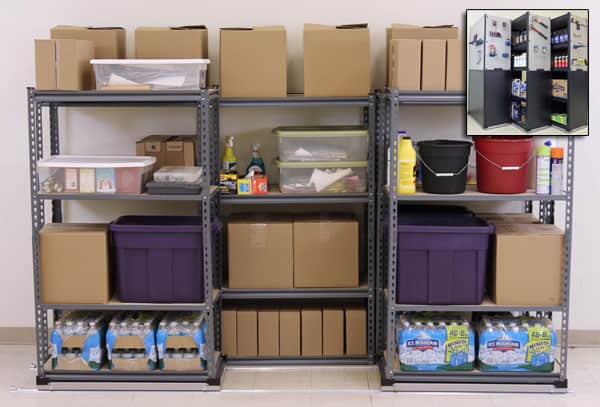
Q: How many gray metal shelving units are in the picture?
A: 3